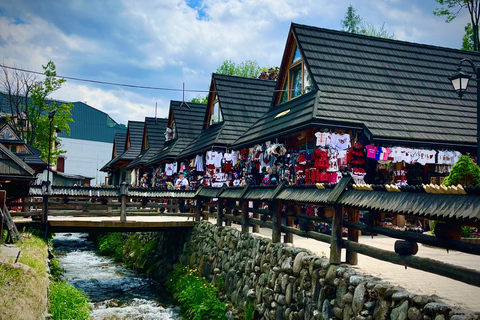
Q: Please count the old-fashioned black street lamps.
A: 1